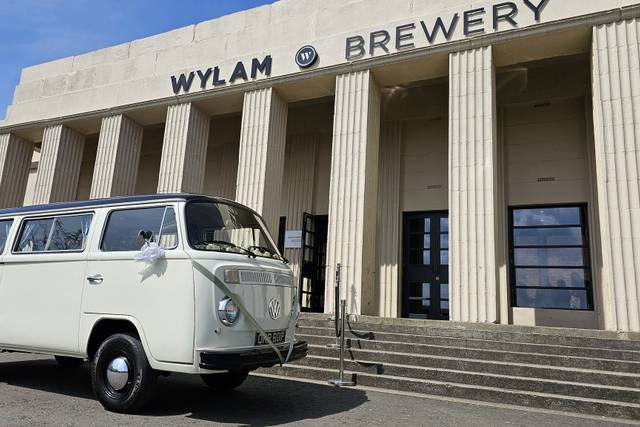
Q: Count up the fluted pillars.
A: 8